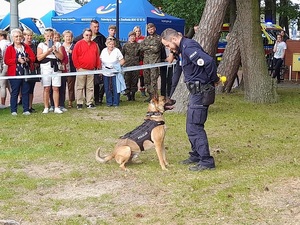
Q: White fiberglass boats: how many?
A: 0